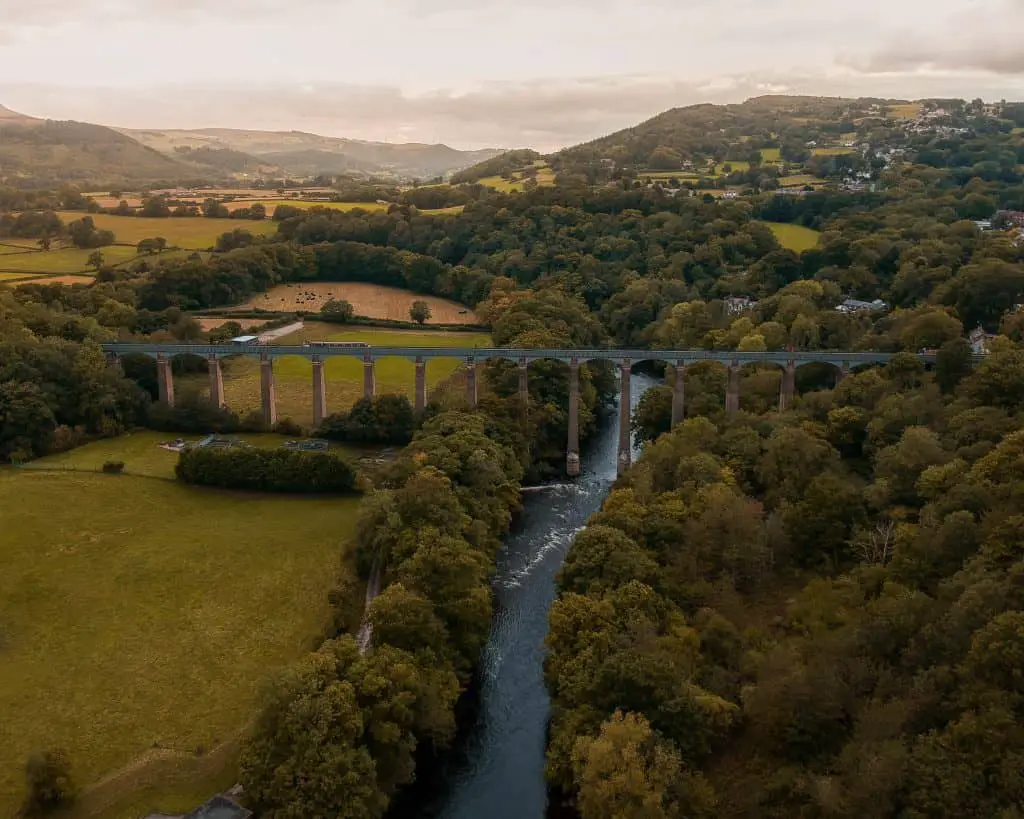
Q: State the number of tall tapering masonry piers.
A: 15